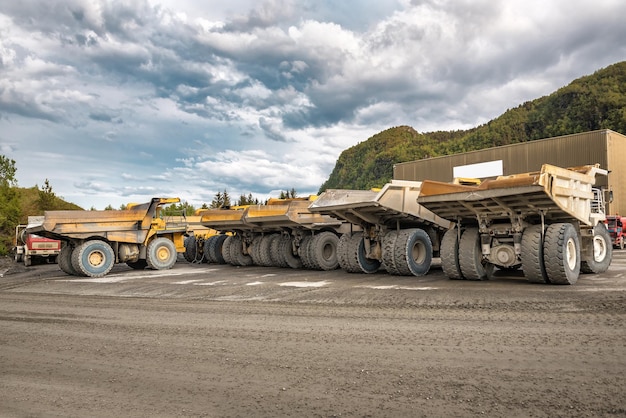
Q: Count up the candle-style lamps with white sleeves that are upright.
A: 0